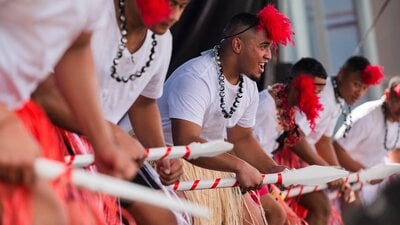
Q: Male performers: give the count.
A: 6